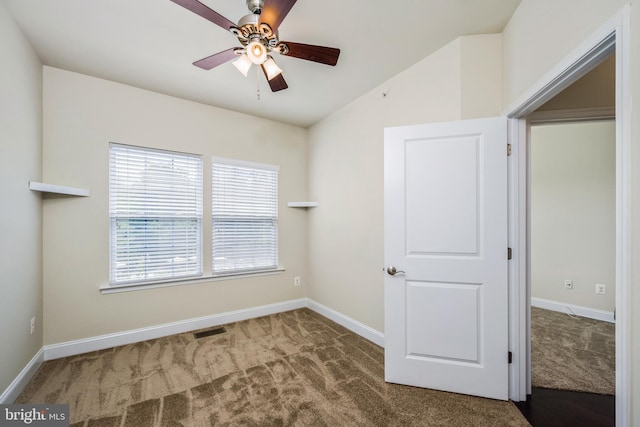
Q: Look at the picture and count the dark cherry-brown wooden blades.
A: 5